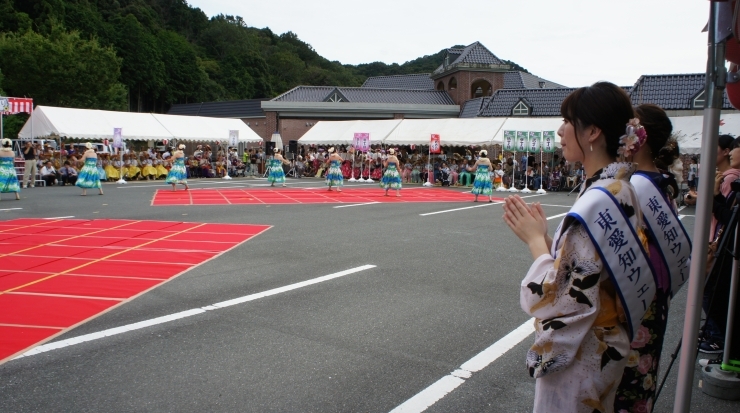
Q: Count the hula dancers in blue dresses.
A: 7